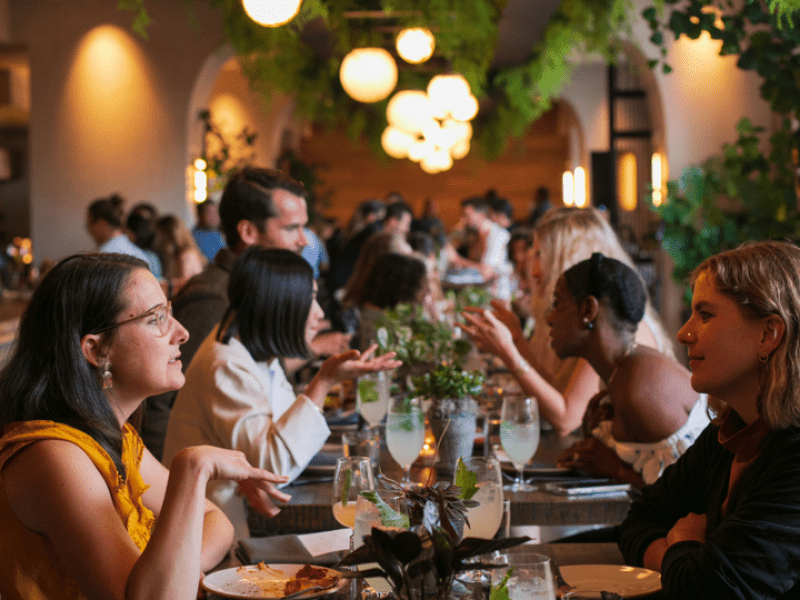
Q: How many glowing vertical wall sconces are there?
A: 5